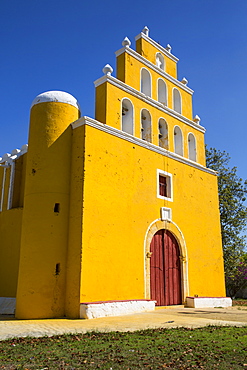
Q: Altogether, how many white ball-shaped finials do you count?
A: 6